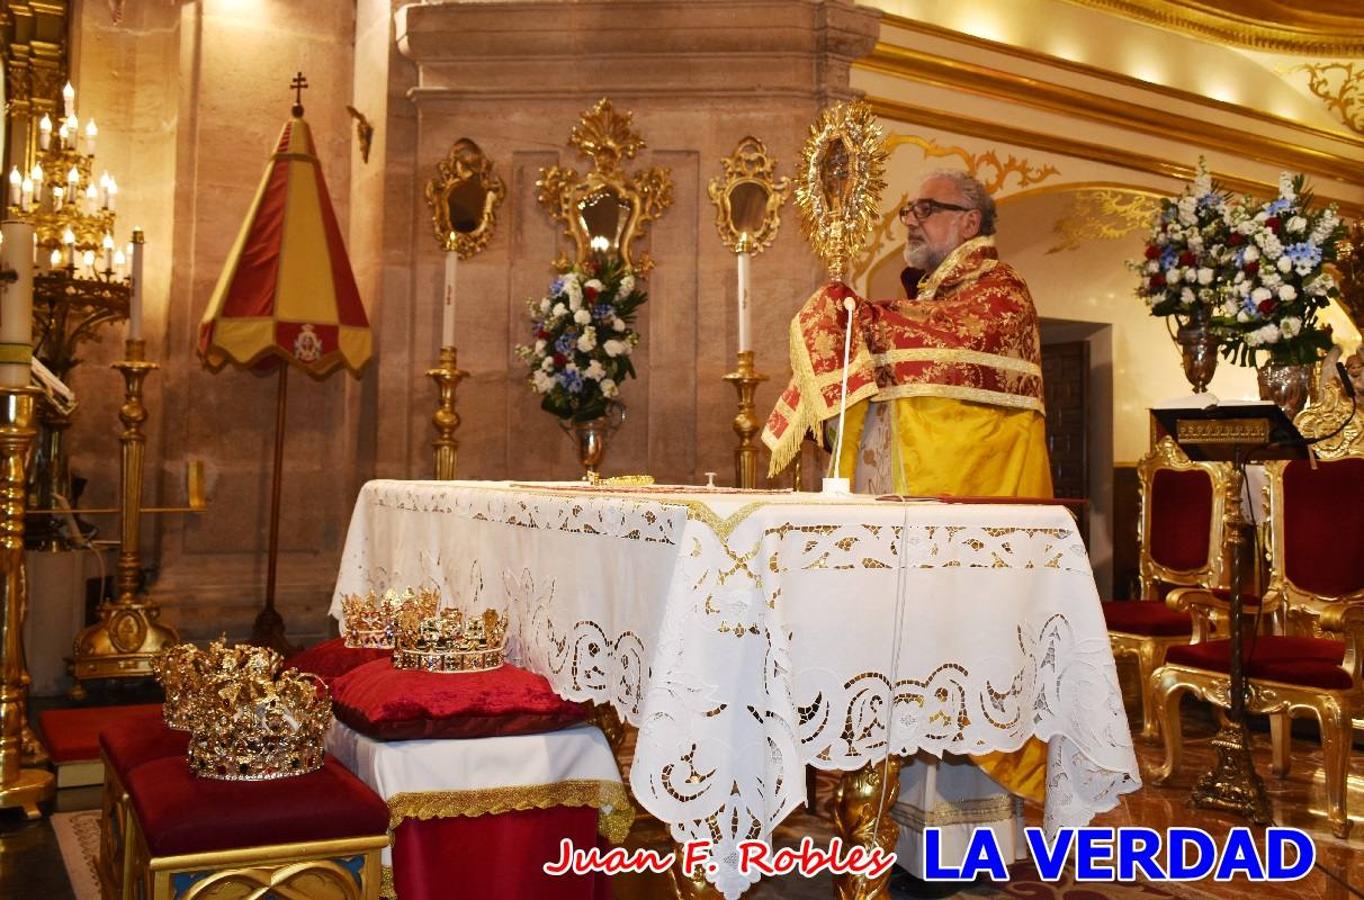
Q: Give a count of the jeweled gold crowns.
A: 4